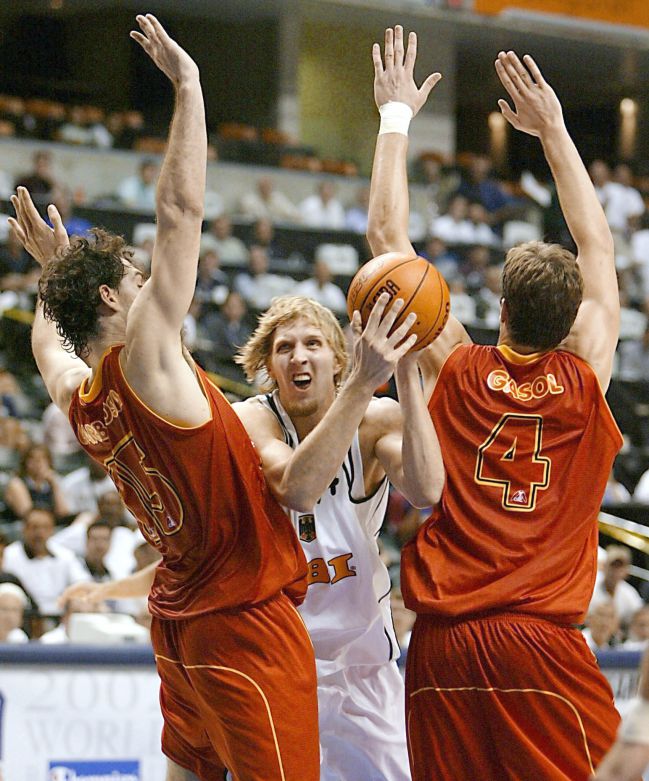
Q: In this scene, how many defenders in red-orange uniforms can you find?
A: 2